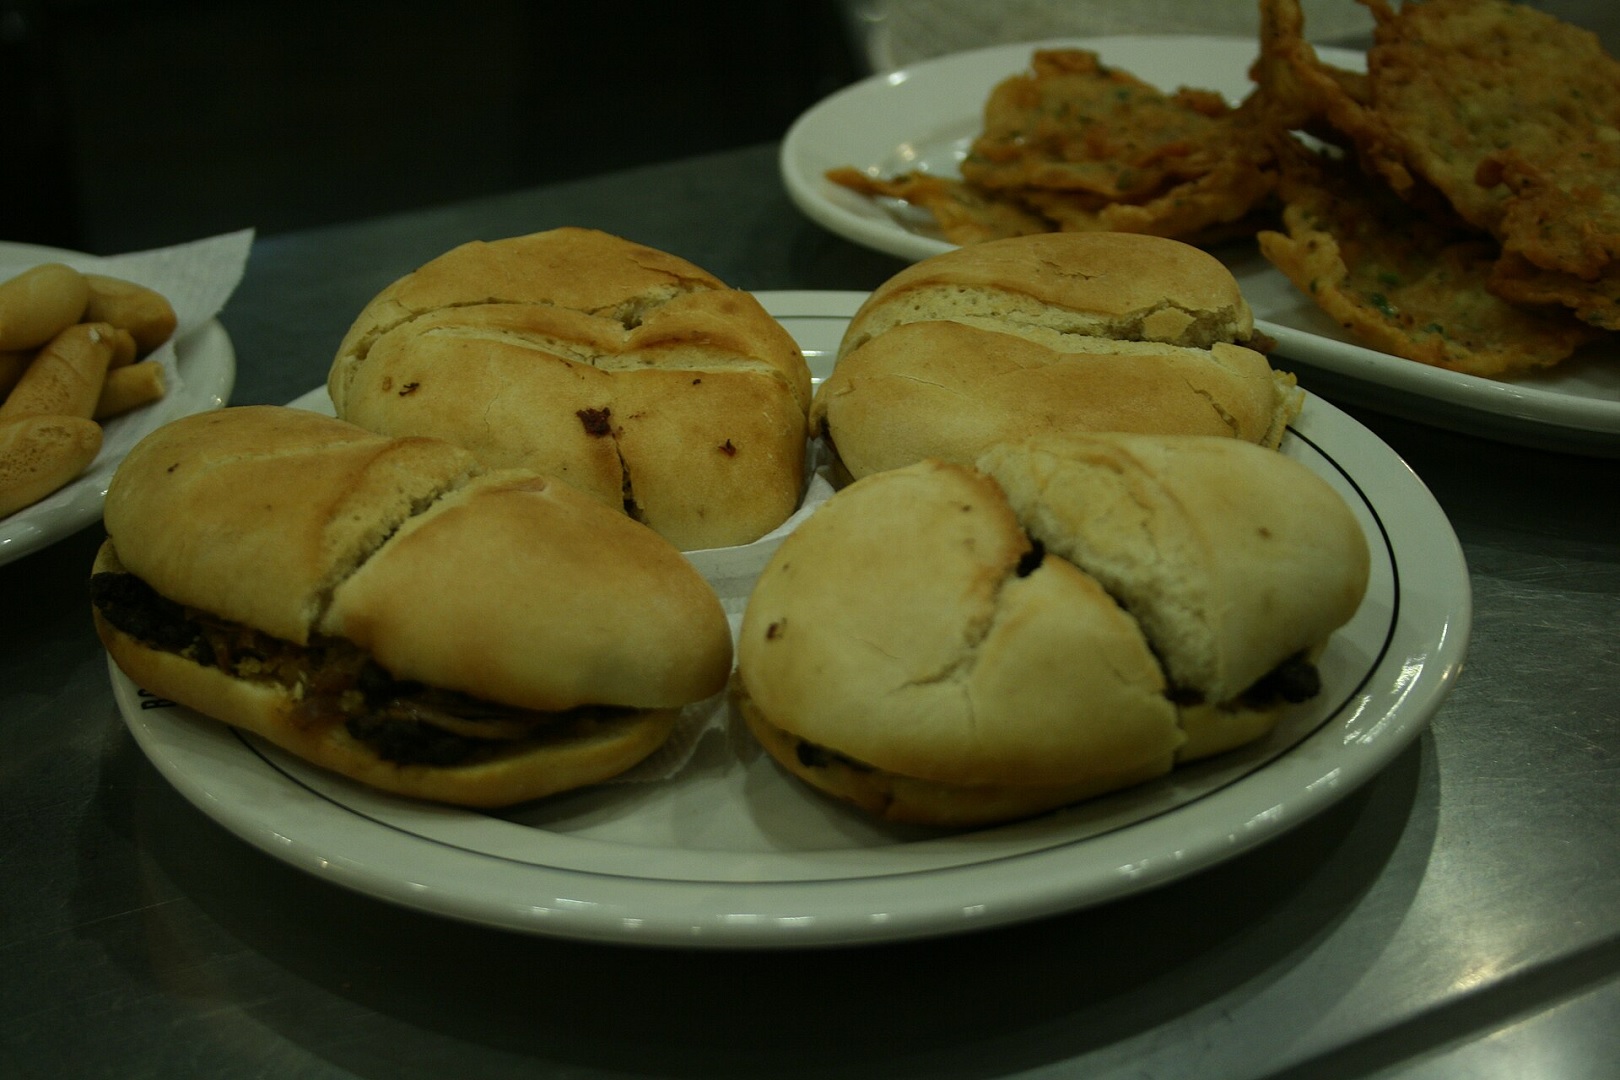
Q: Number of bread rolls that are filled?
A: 4